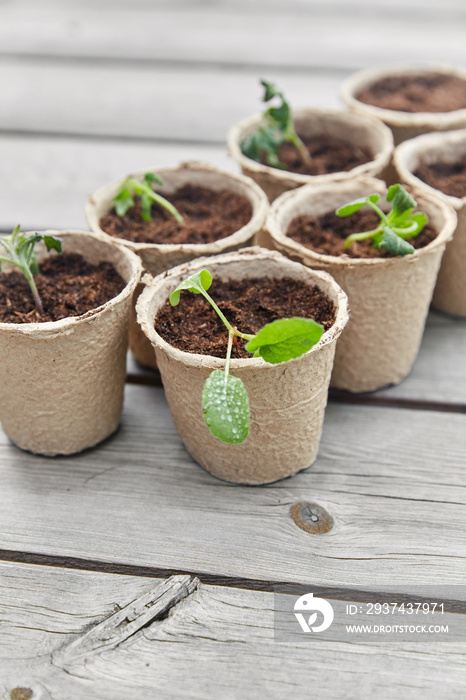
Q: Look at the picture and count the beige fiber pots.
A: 7